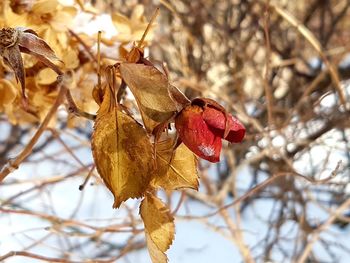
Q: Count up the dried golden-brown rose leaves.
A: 4